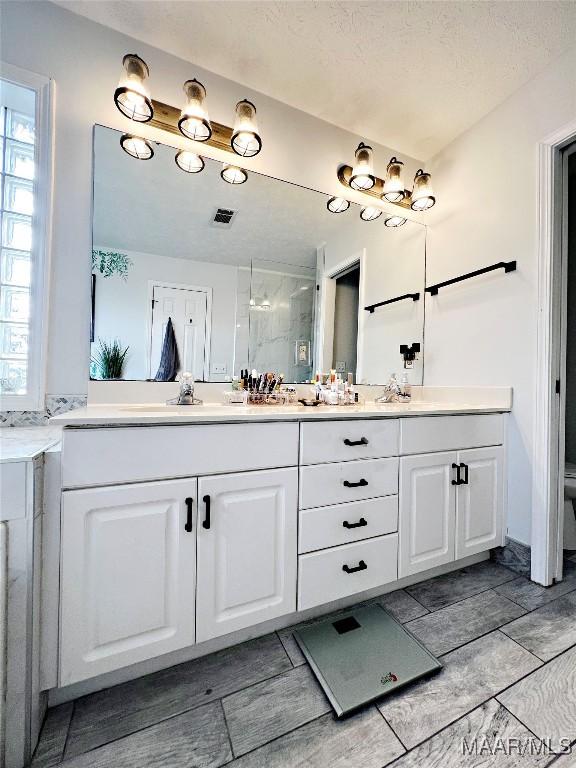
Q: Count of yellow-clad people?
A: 0